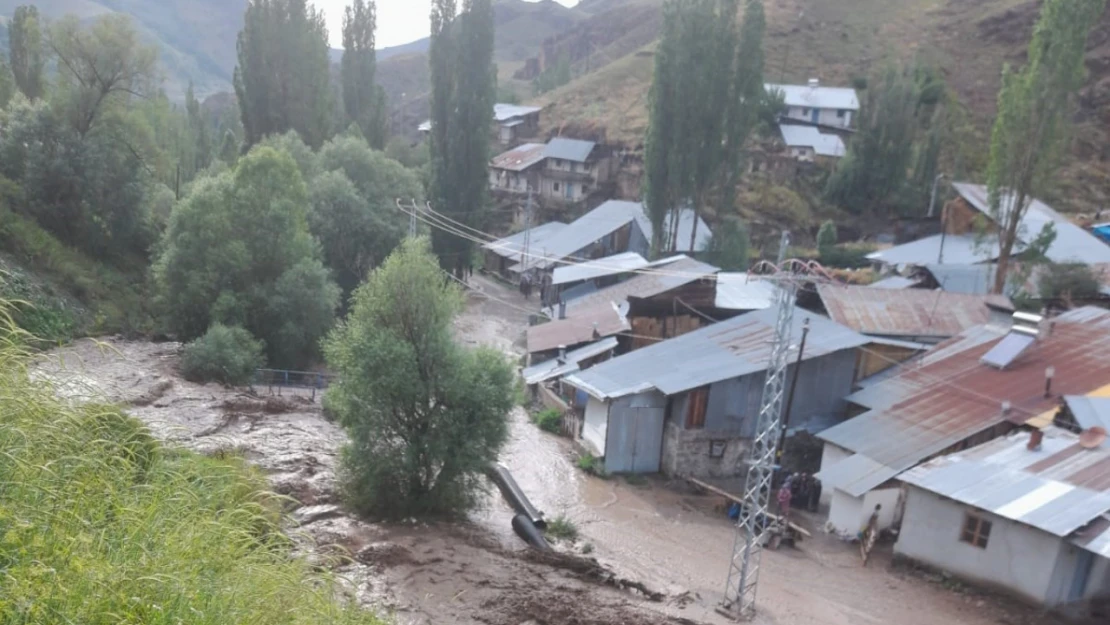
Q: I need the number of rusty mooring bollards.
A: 0